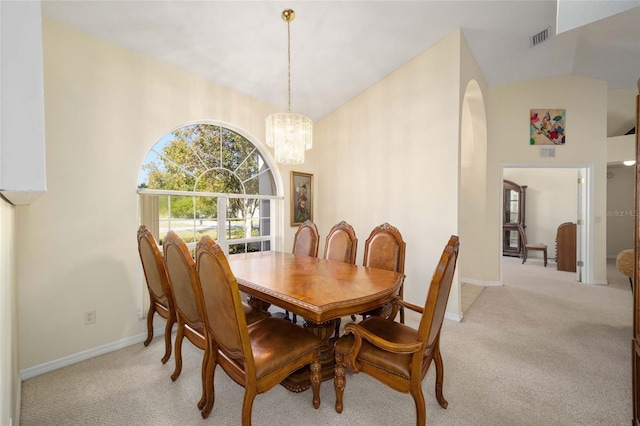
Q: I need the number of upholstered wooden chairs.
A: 7